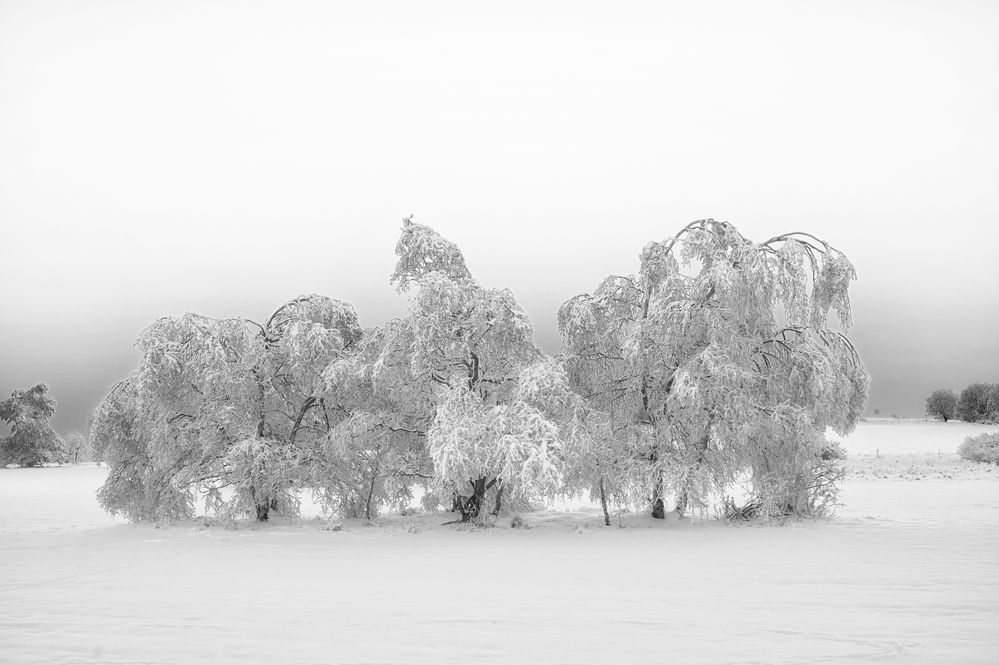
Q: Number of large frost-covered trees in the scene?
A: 3